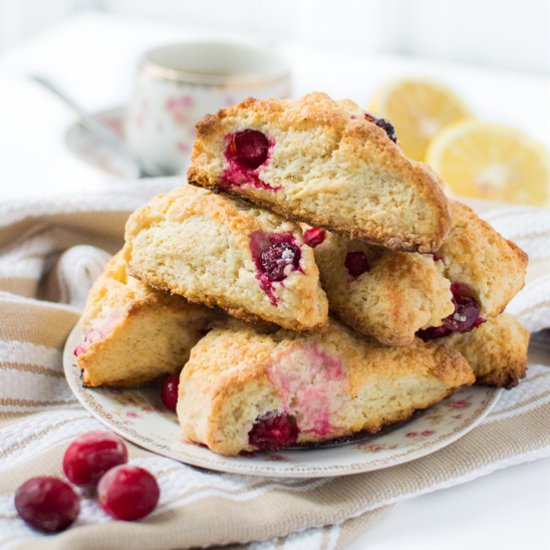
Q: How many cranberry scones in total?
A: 7